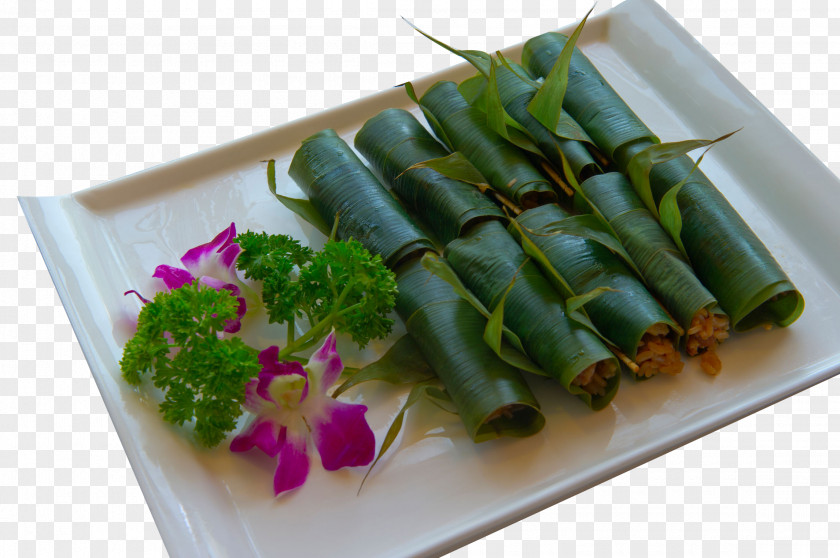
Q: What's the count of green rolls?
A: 10